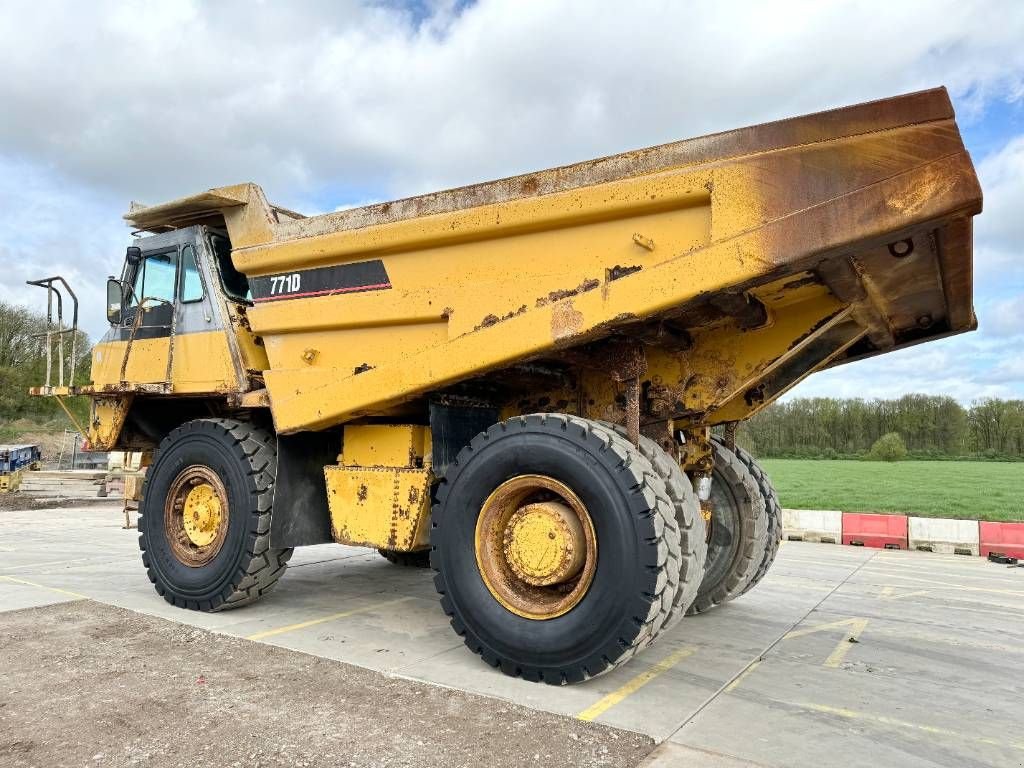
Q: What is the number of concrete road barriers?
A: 4